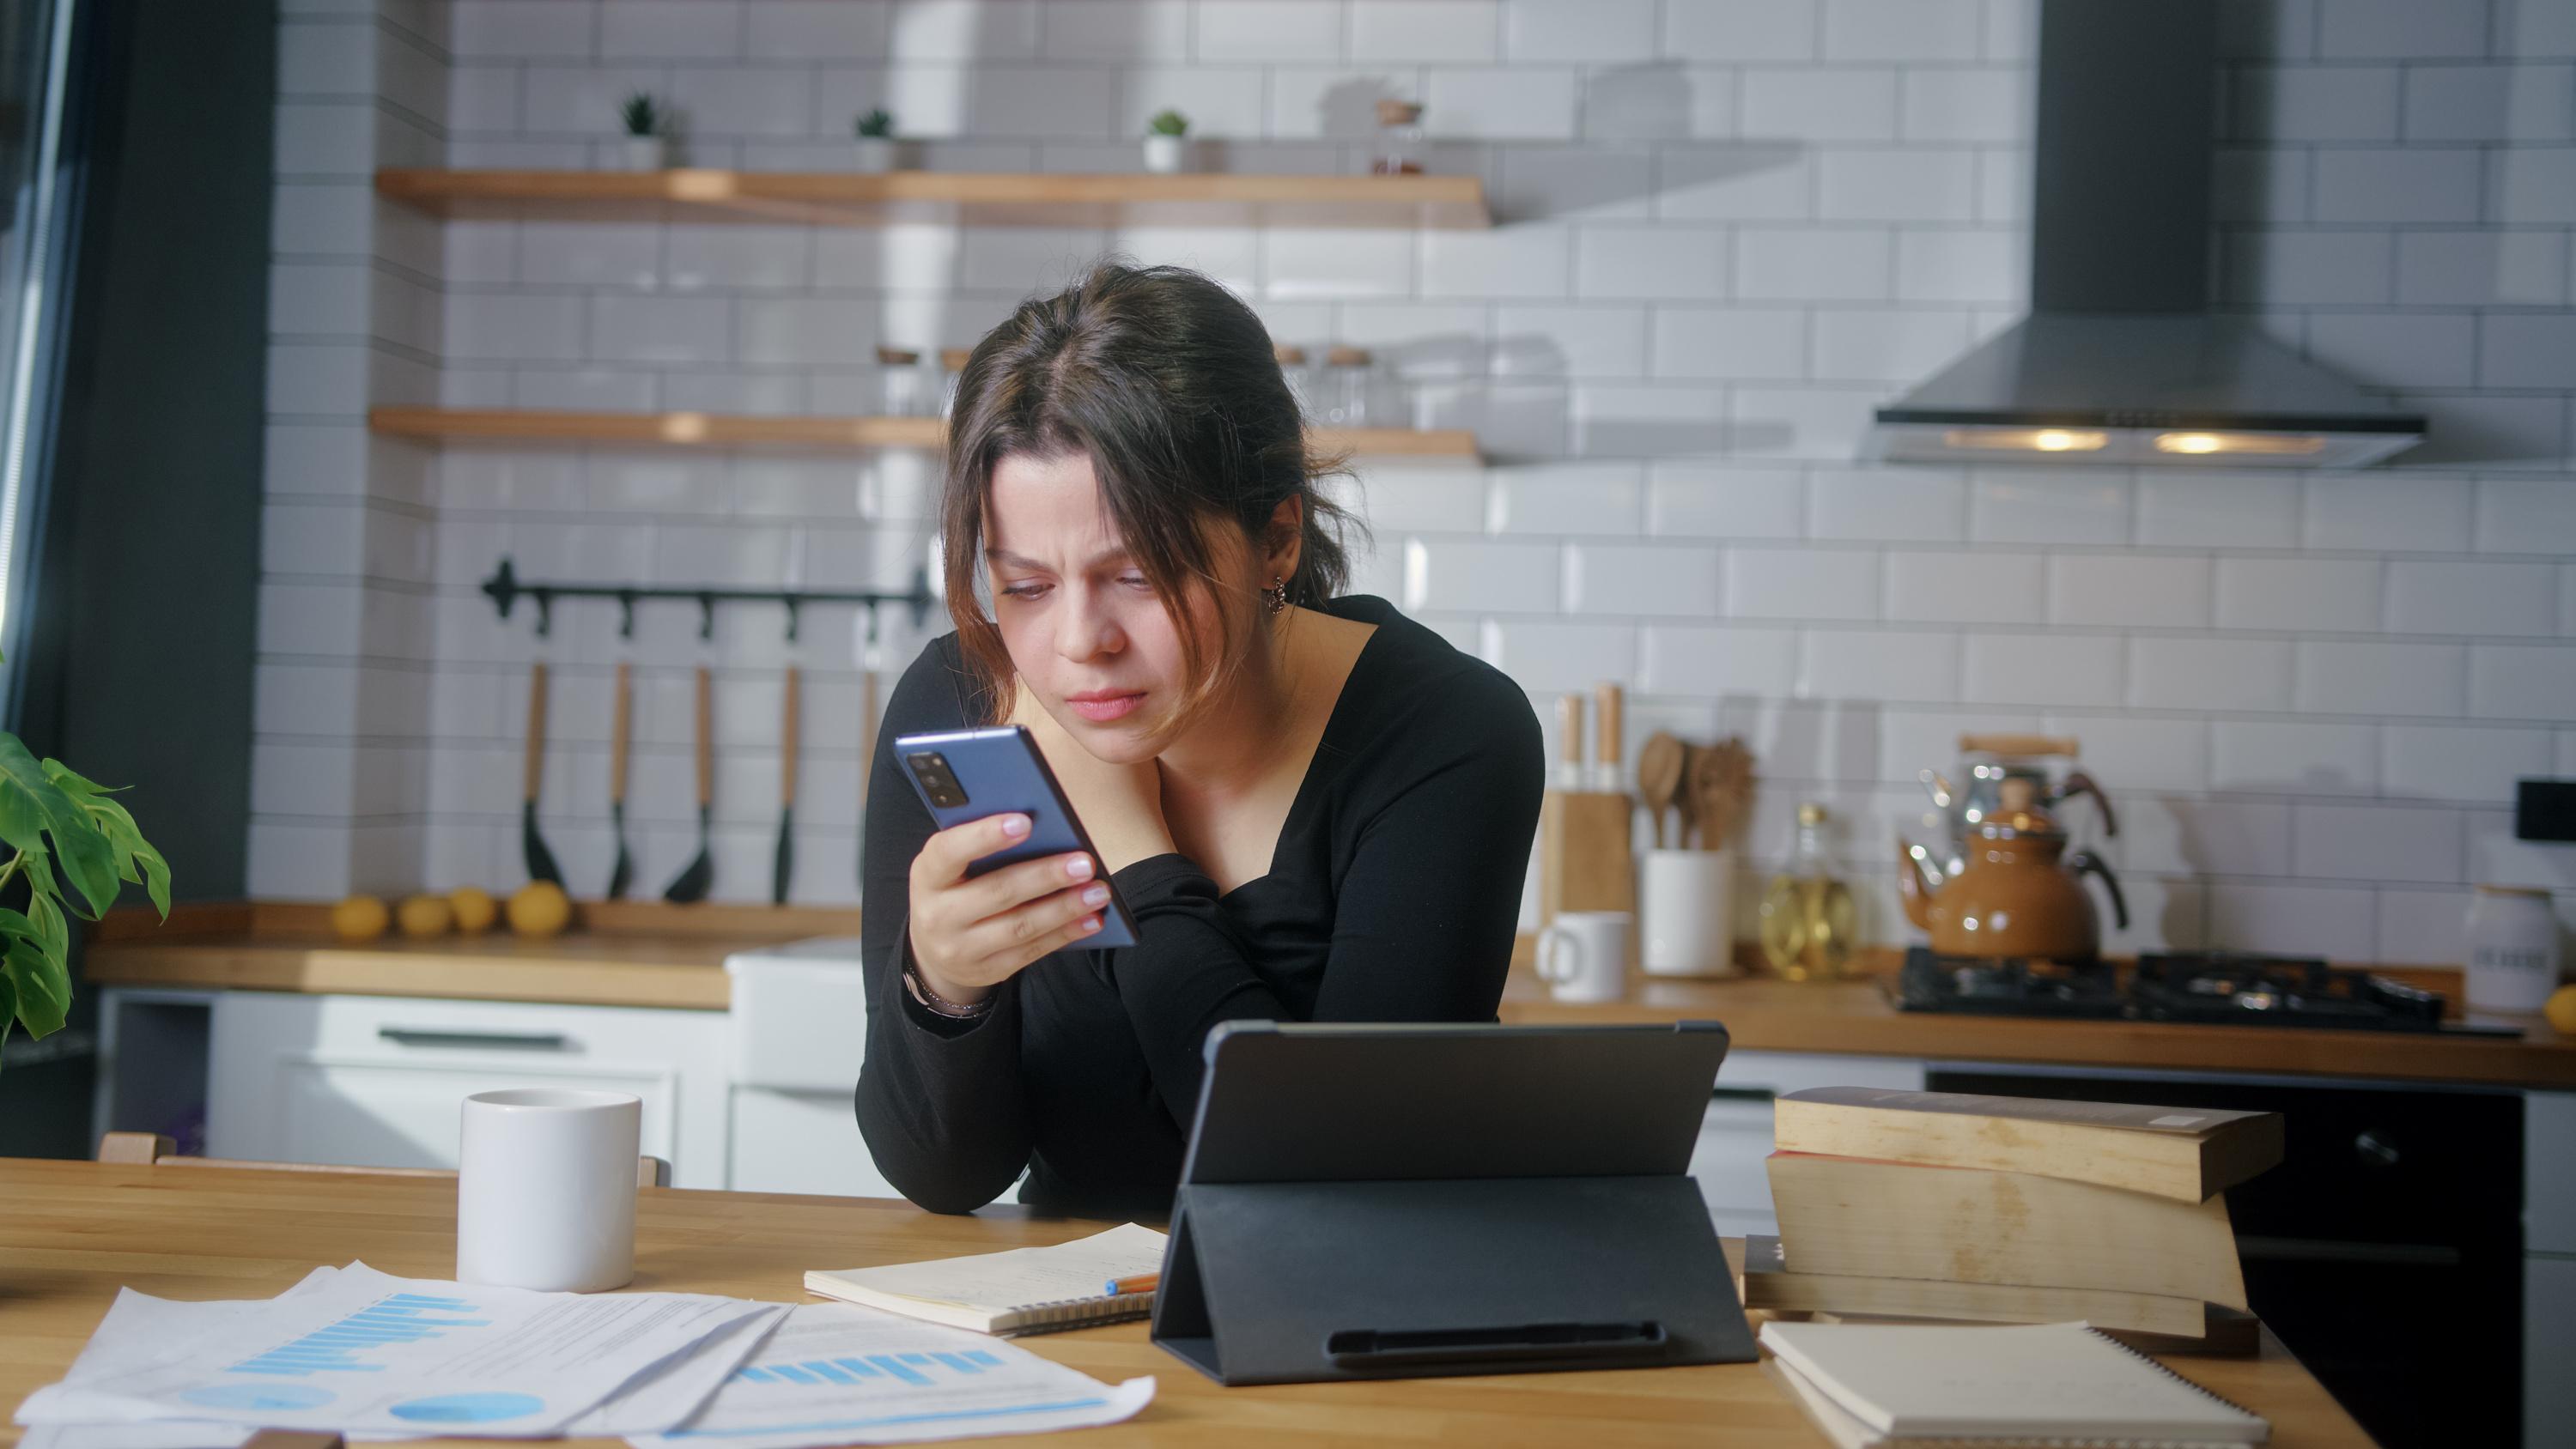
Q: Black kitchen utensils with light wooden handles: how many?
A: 5